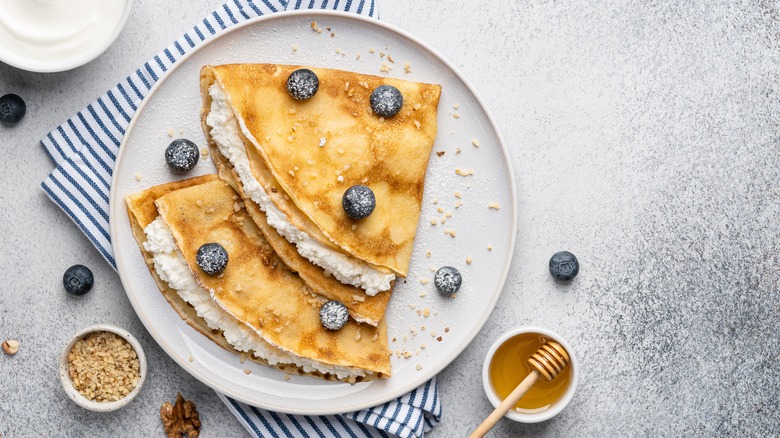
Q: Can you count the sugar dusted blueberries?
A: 7